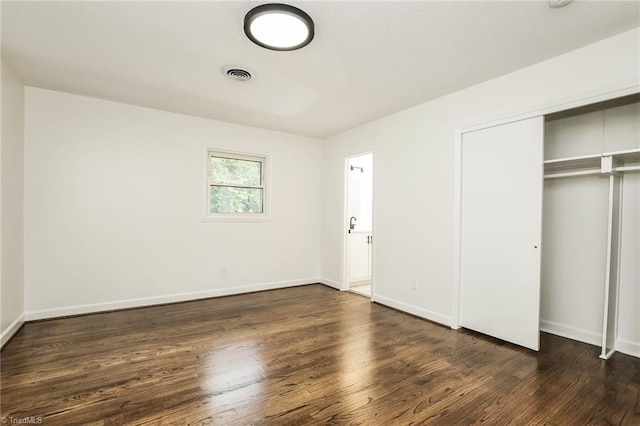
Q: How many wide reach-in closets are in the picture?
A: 1